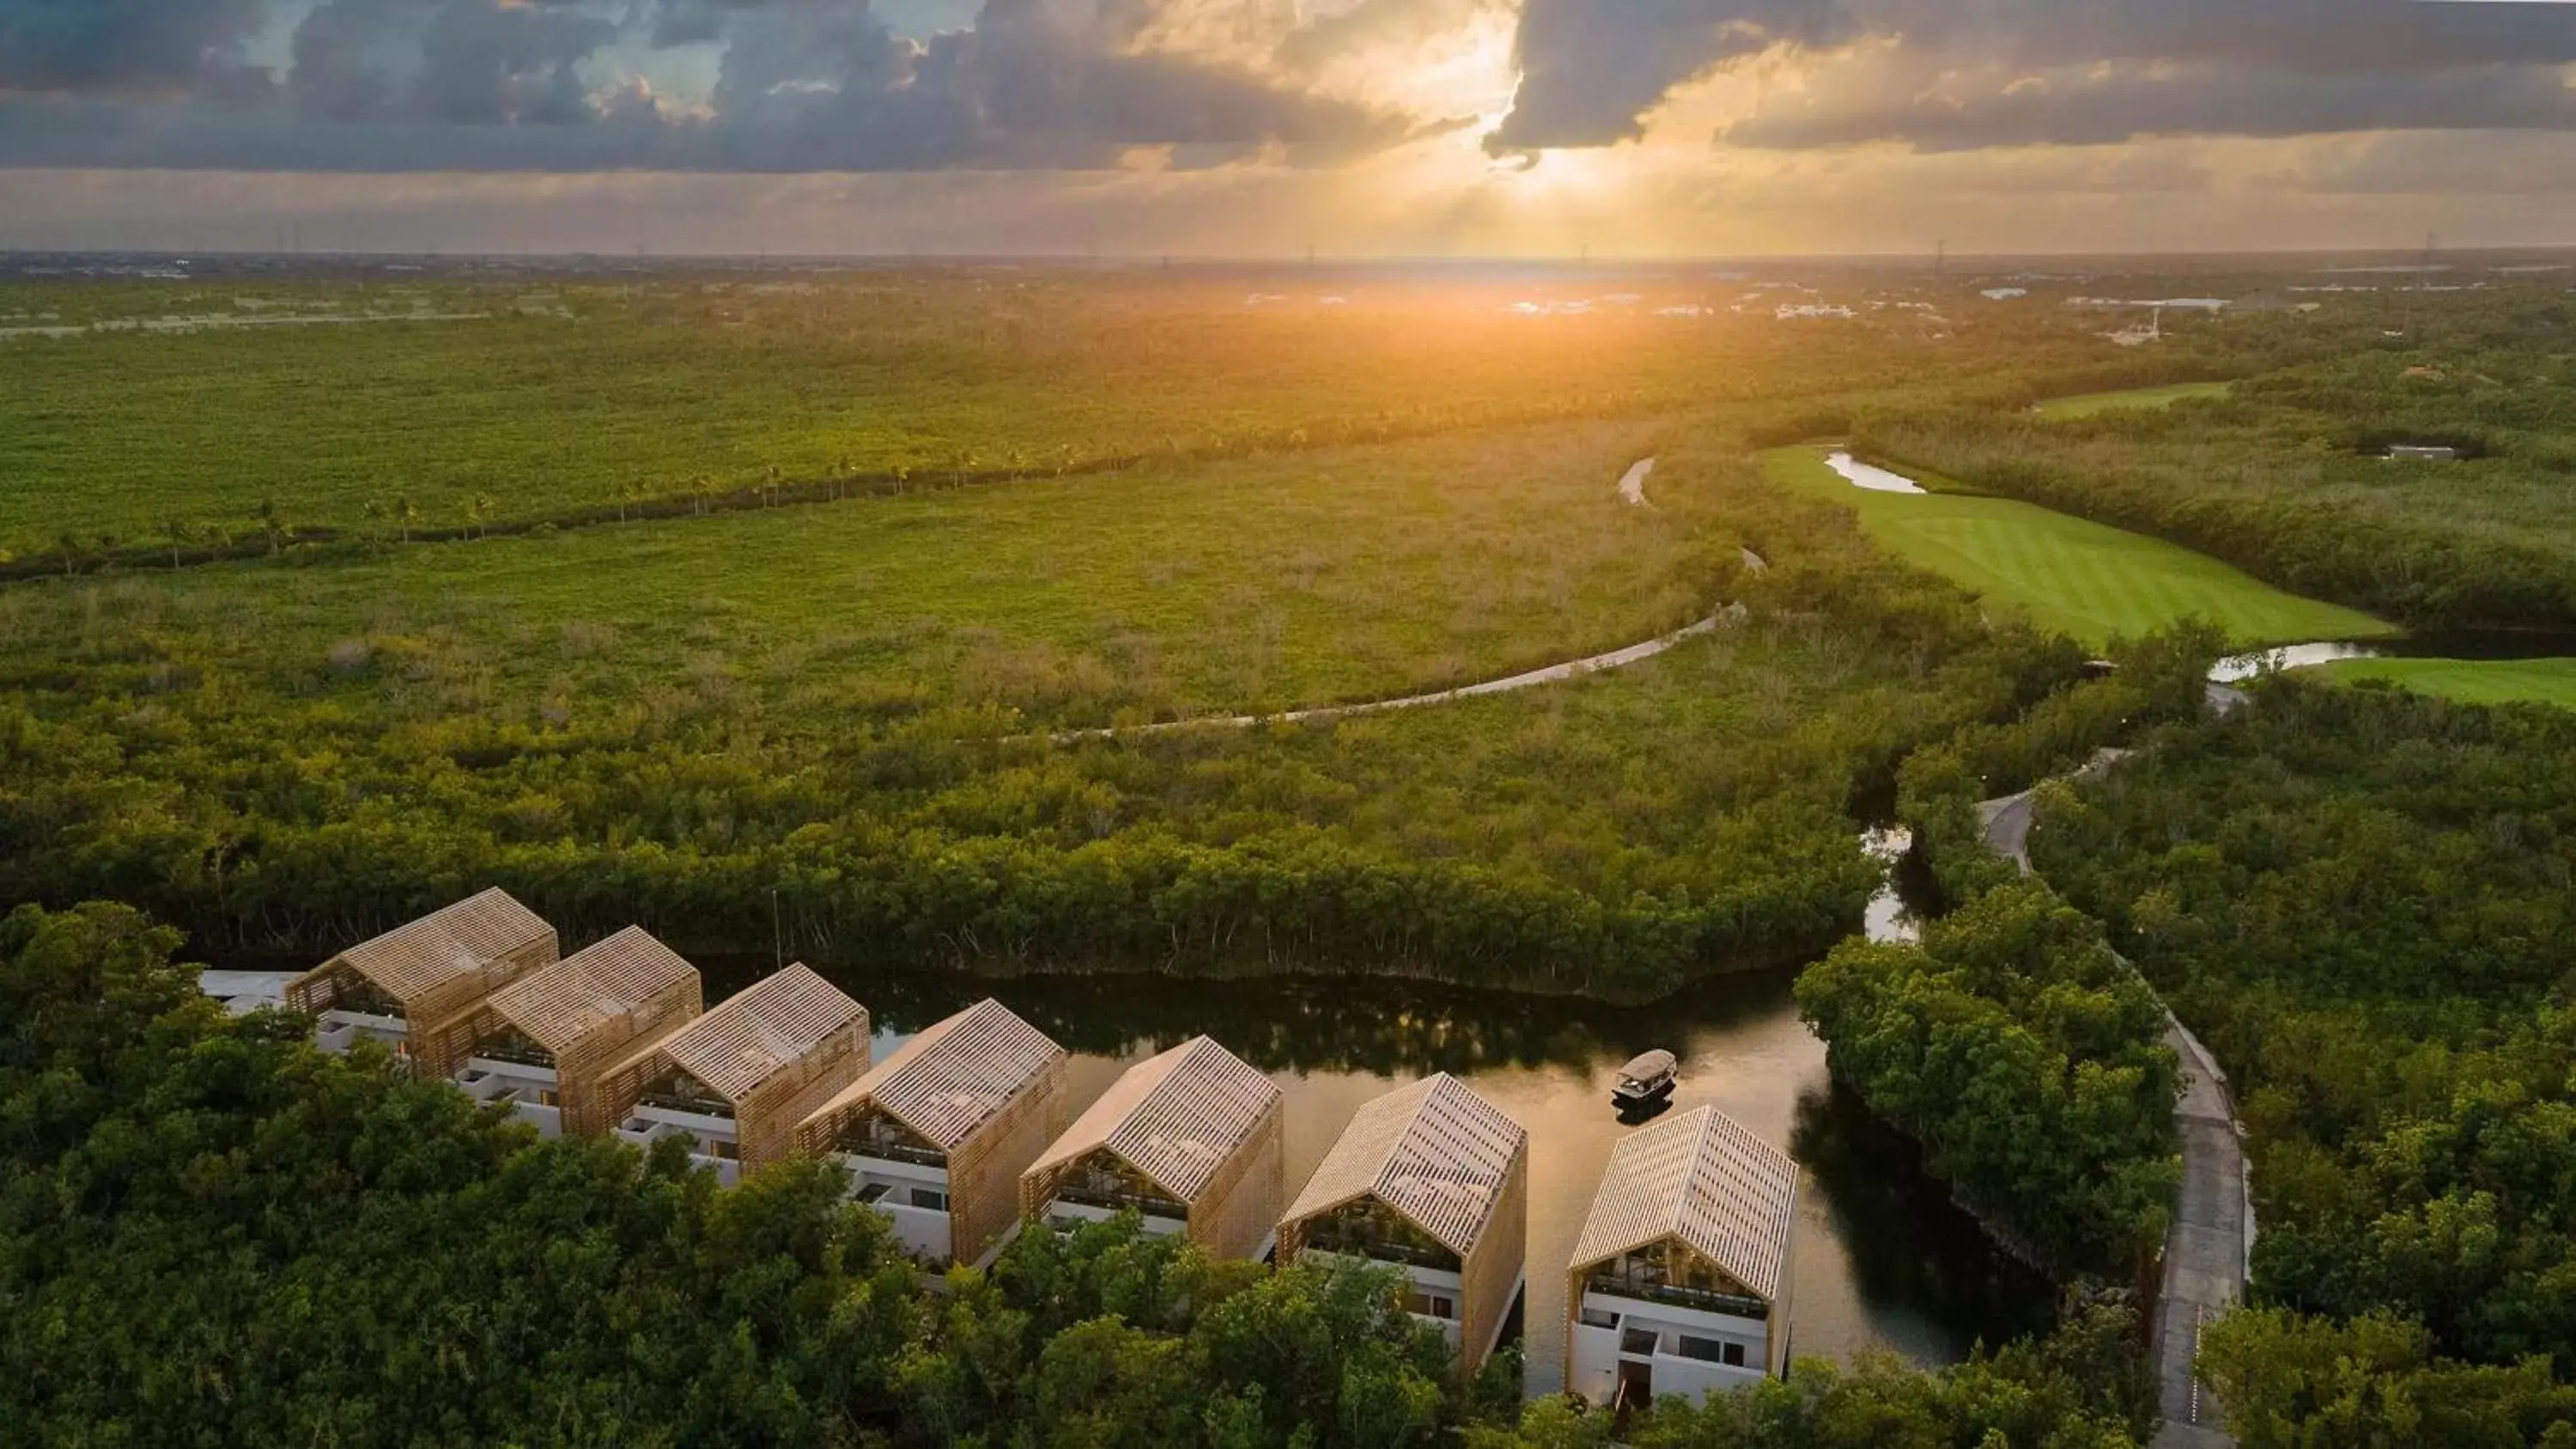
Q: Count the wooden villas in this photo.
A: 7